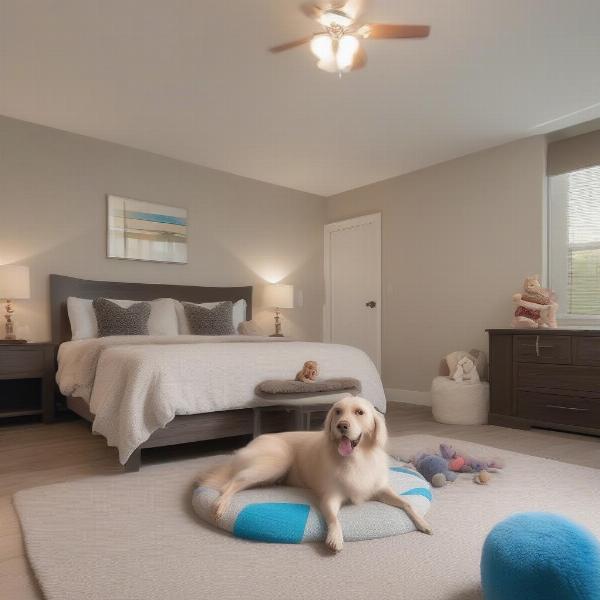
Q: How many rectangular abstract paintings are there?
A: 1